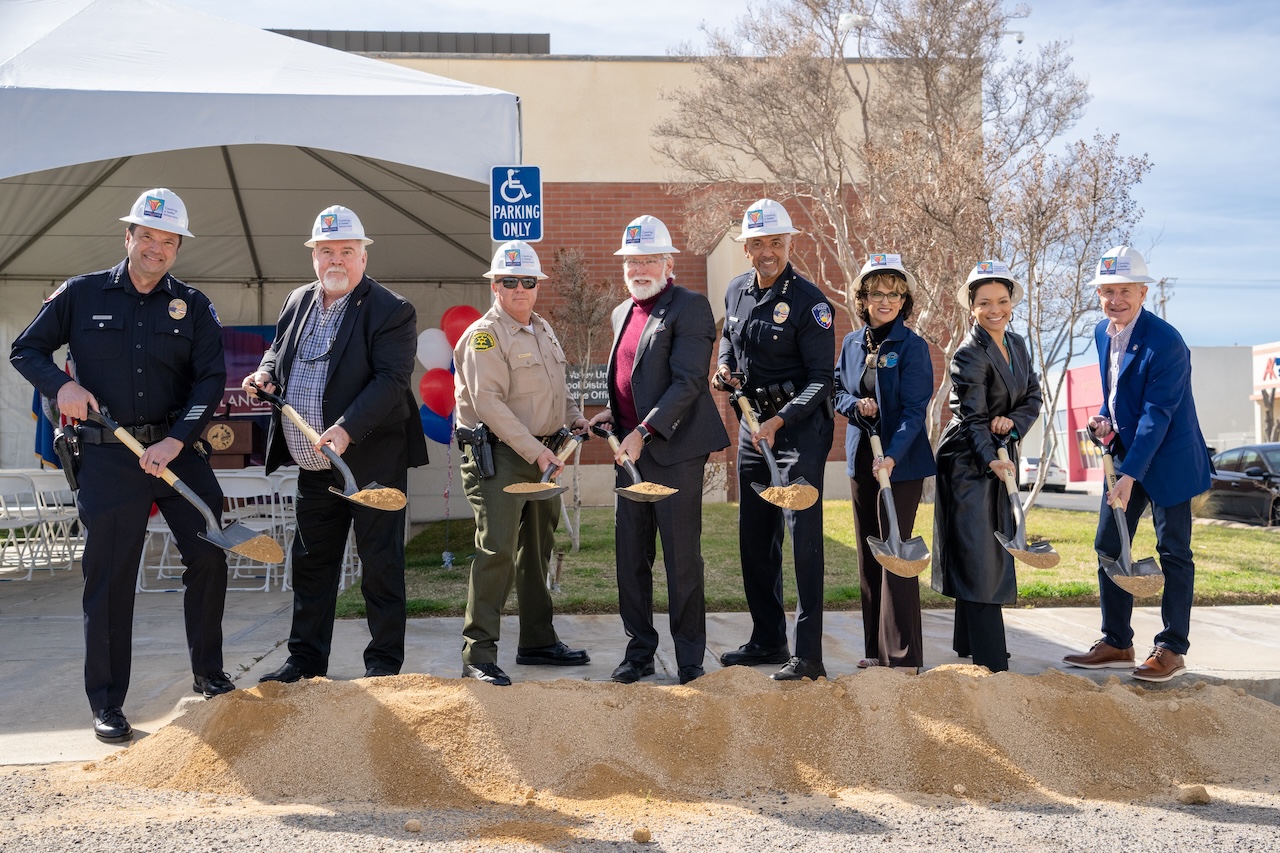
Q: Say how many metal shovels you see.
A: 8